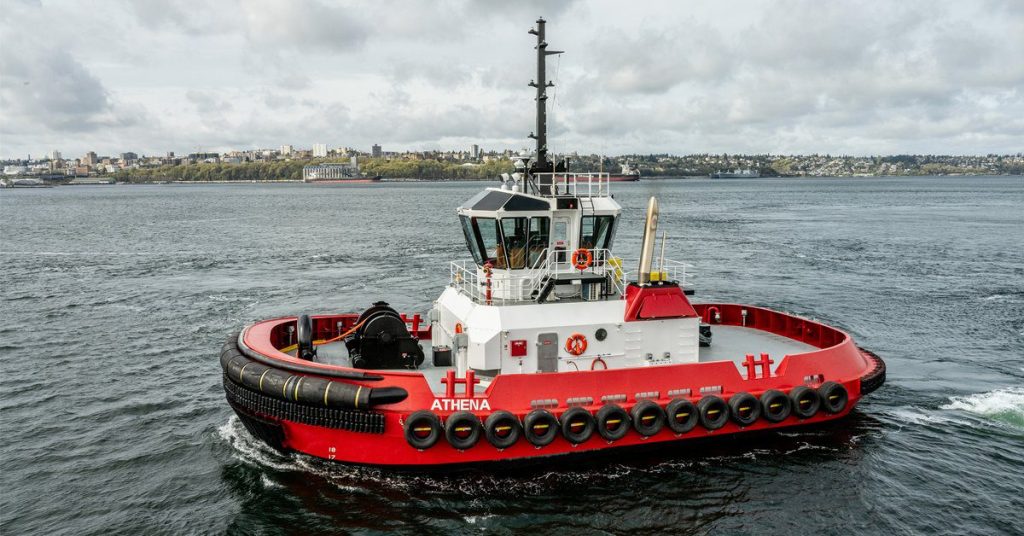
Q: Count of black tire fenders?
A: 13